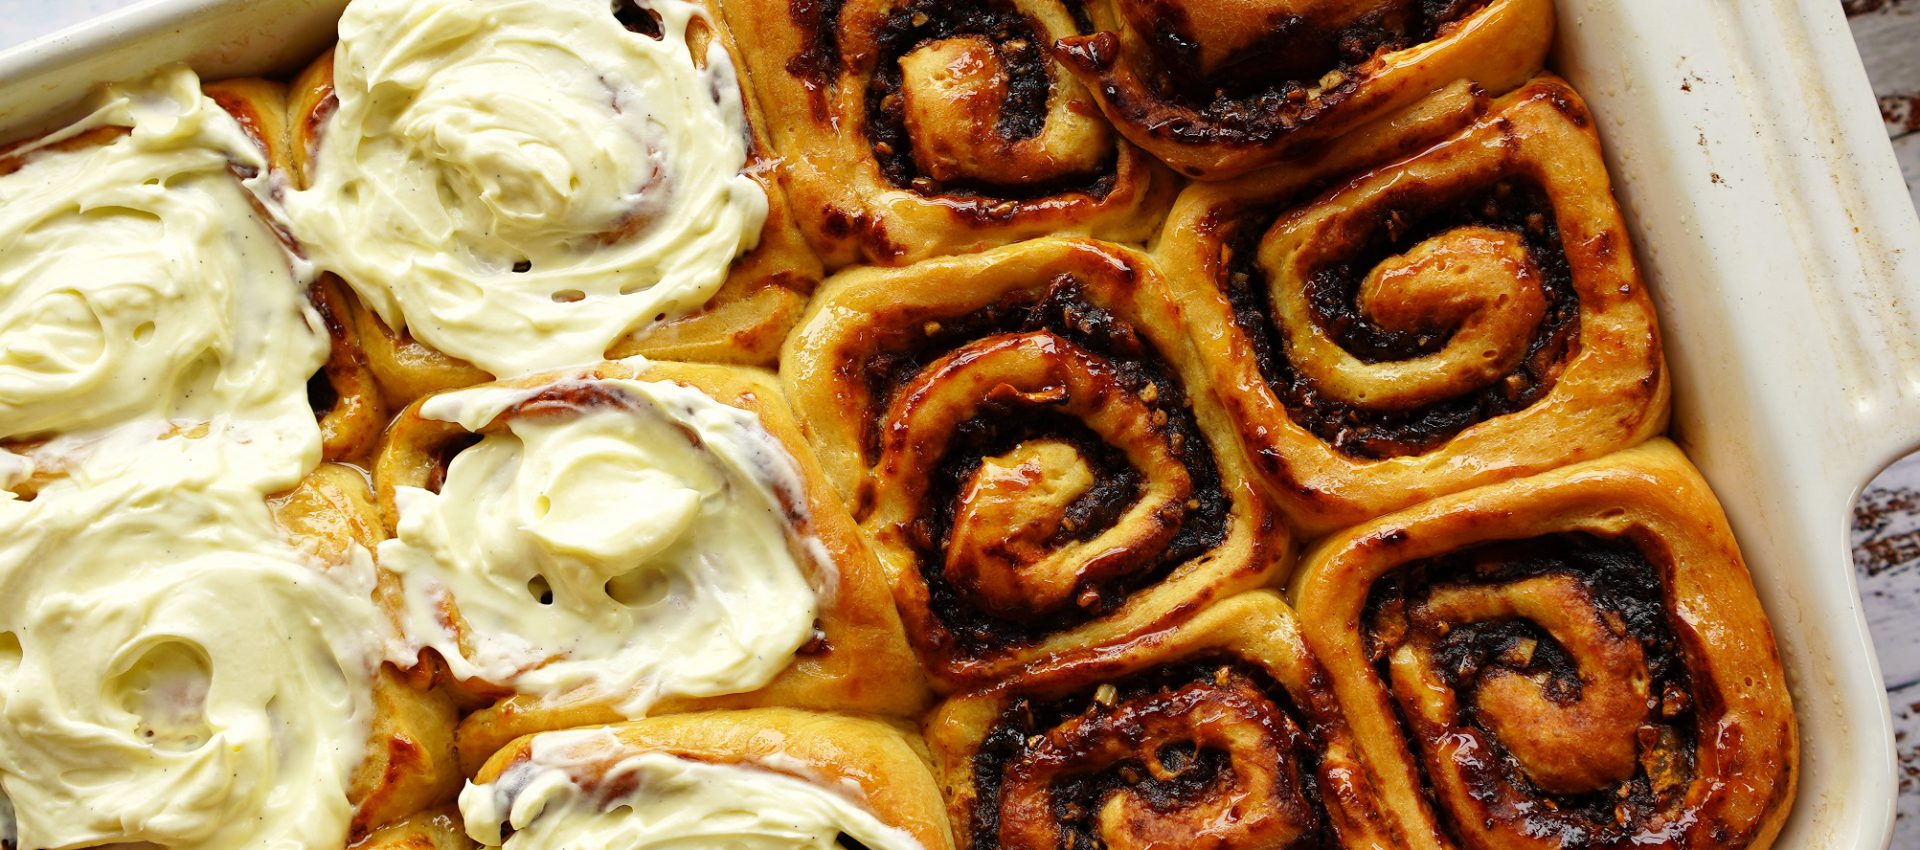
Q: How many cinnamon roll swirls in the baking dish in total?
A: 11